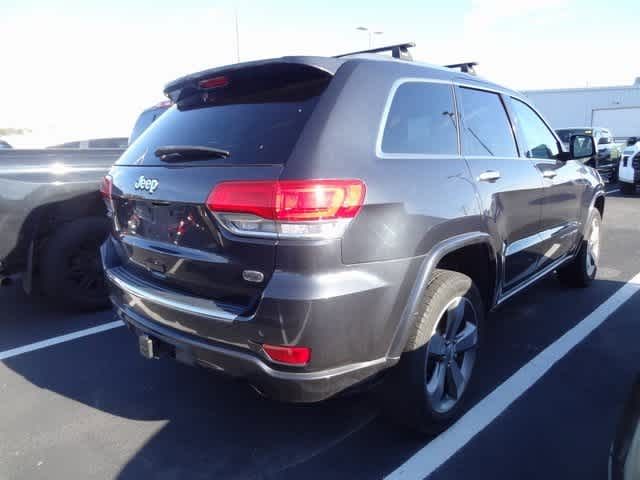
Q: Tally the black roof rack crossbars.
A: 2